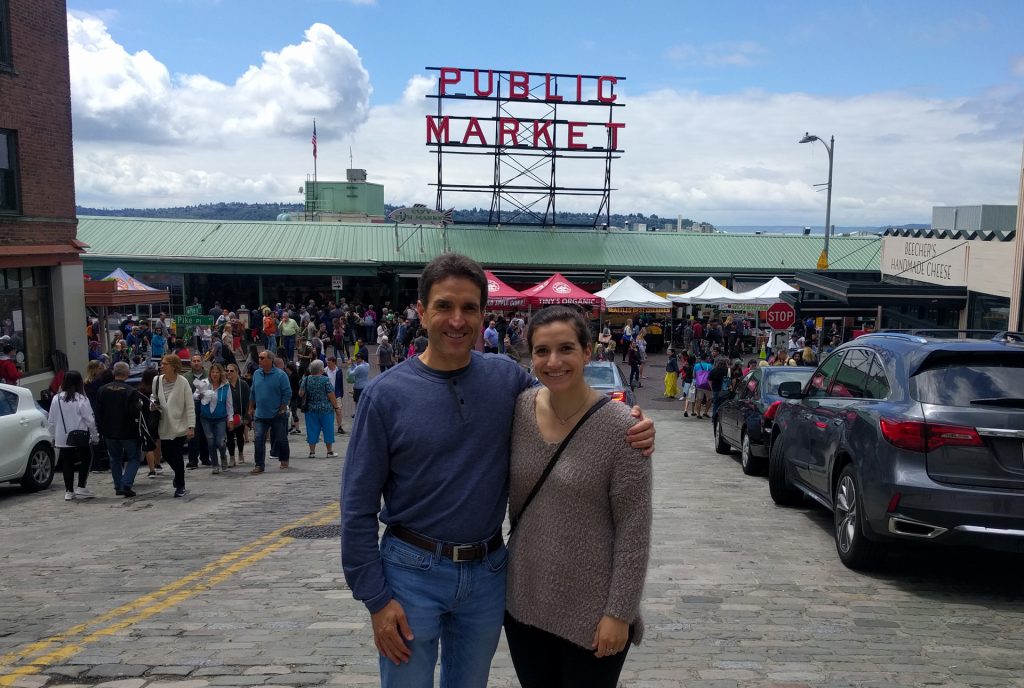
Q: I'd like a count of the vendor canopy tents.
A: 6